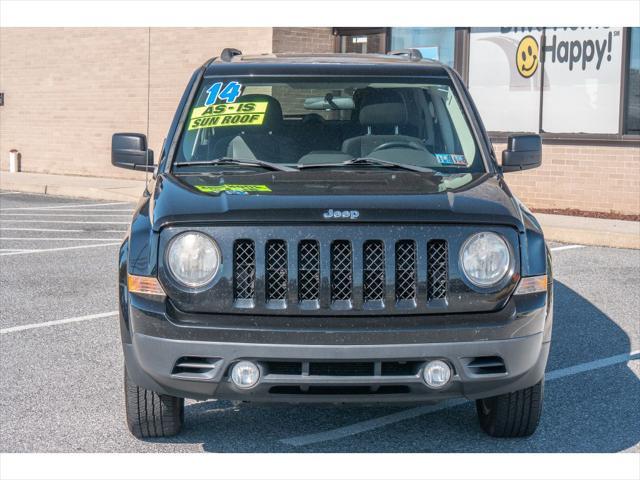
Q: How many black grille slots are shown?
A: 7